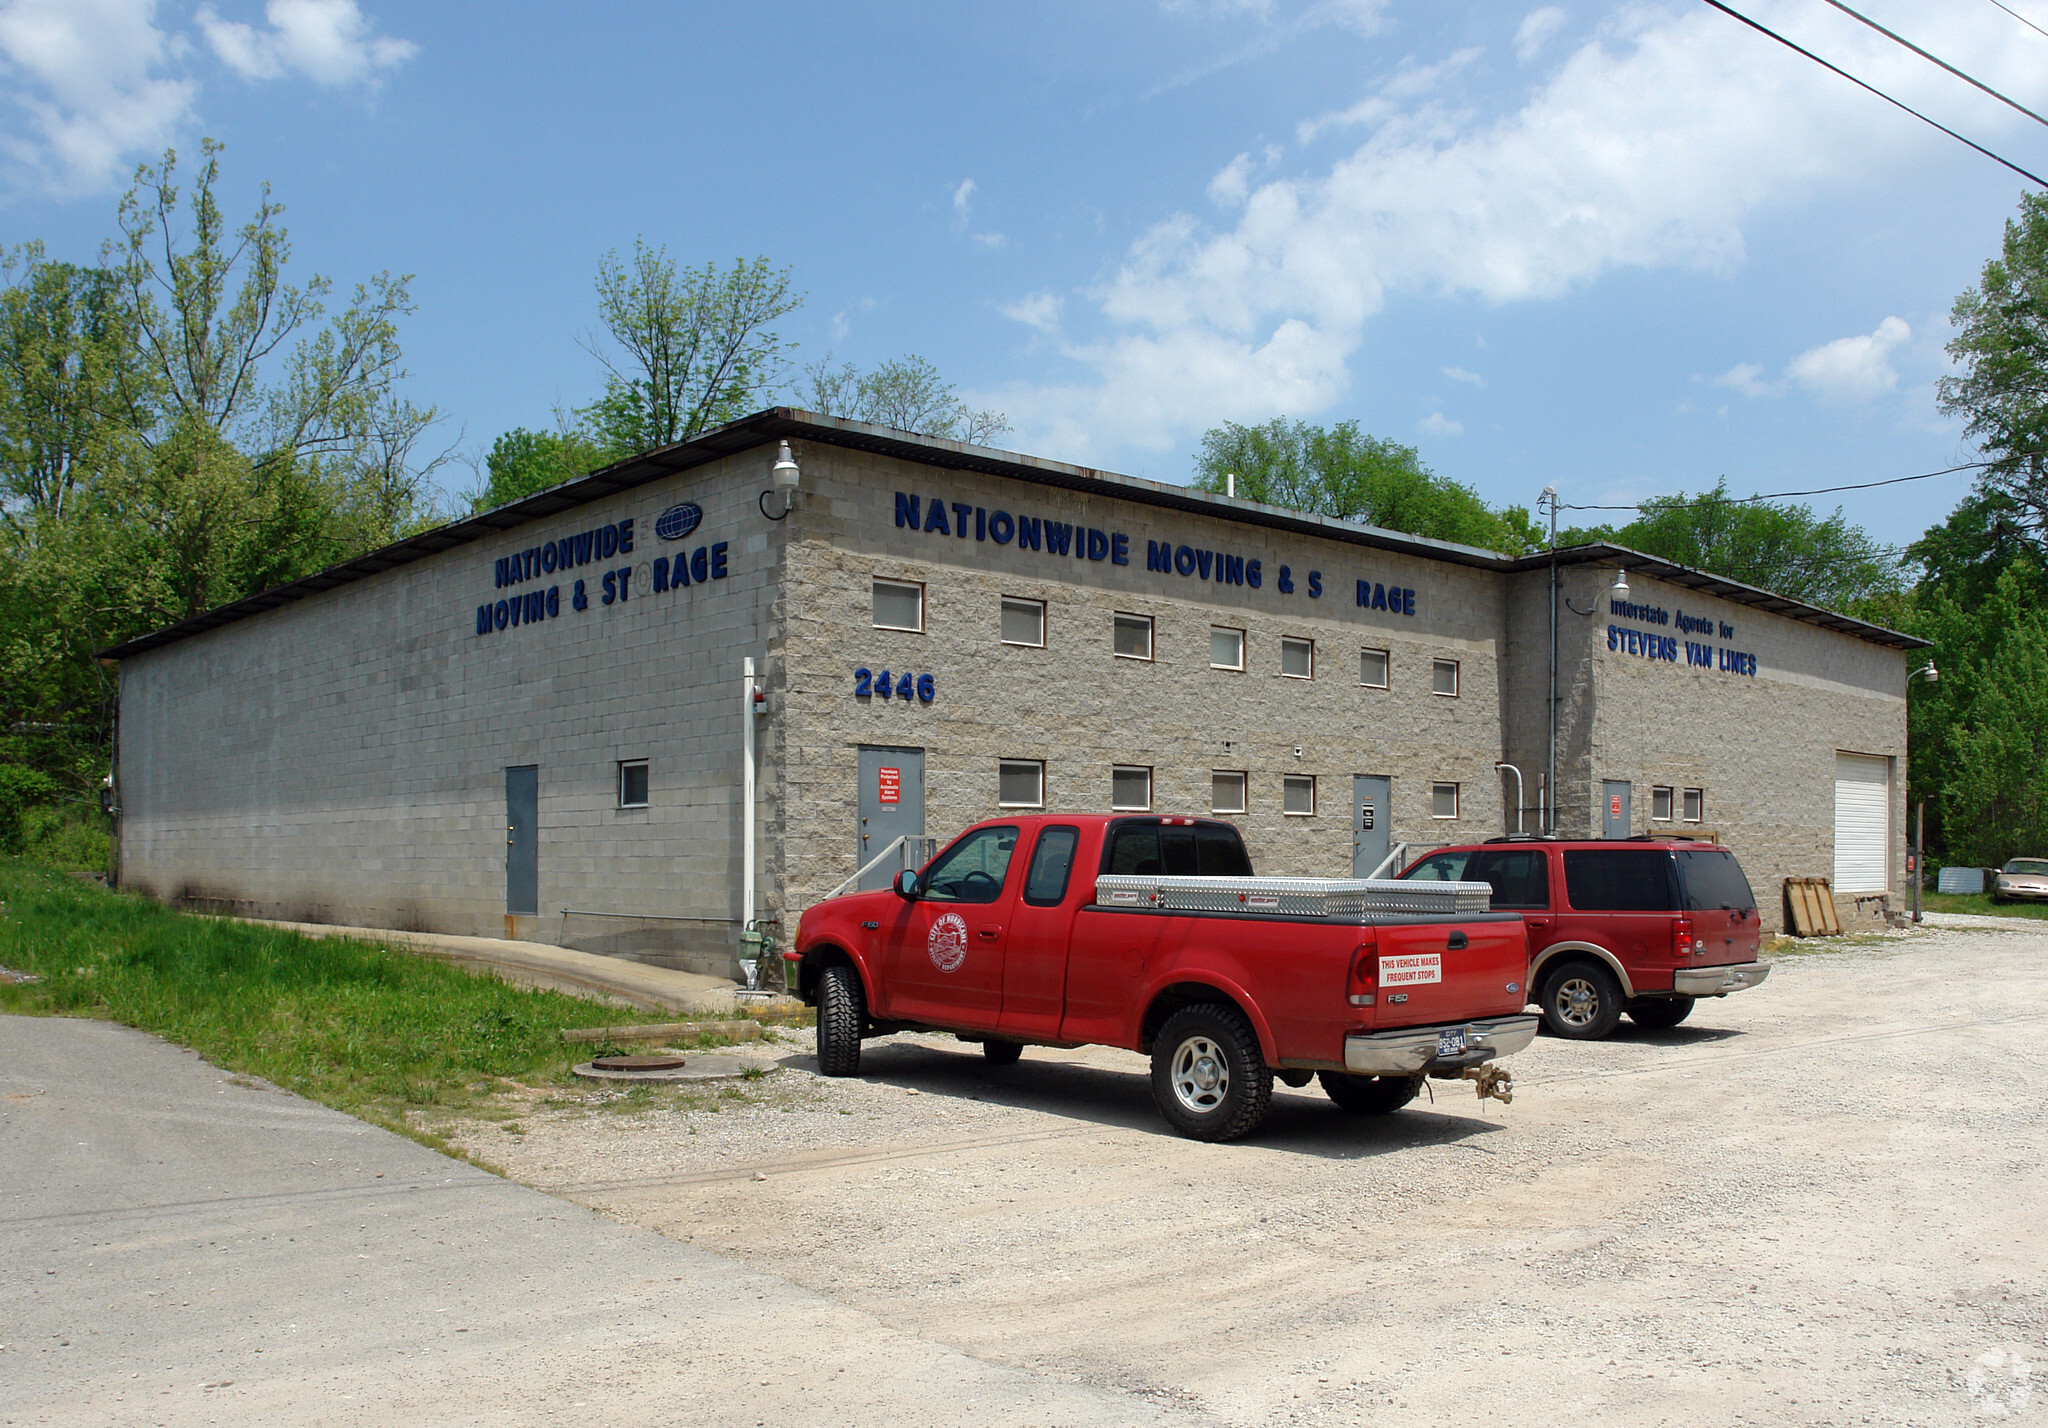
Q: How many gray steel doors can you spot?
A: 4